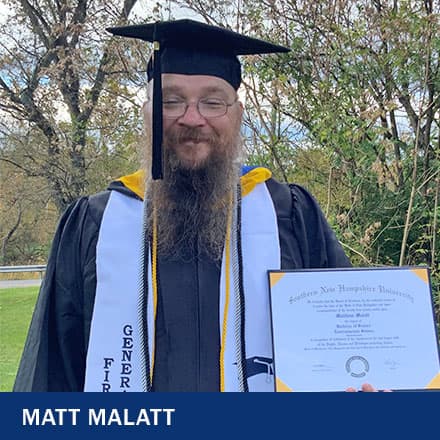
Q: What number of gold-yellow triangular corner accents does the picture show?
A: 4